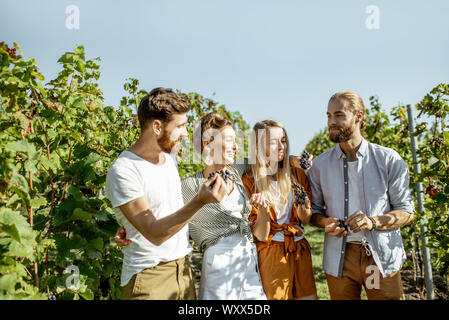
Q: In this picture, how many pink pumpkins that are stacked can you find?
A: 0